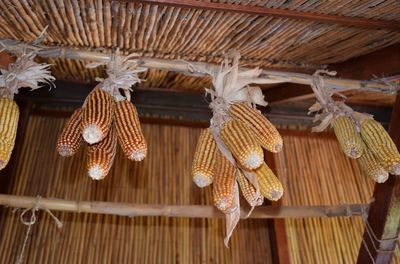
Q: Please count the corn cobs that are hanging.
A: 14